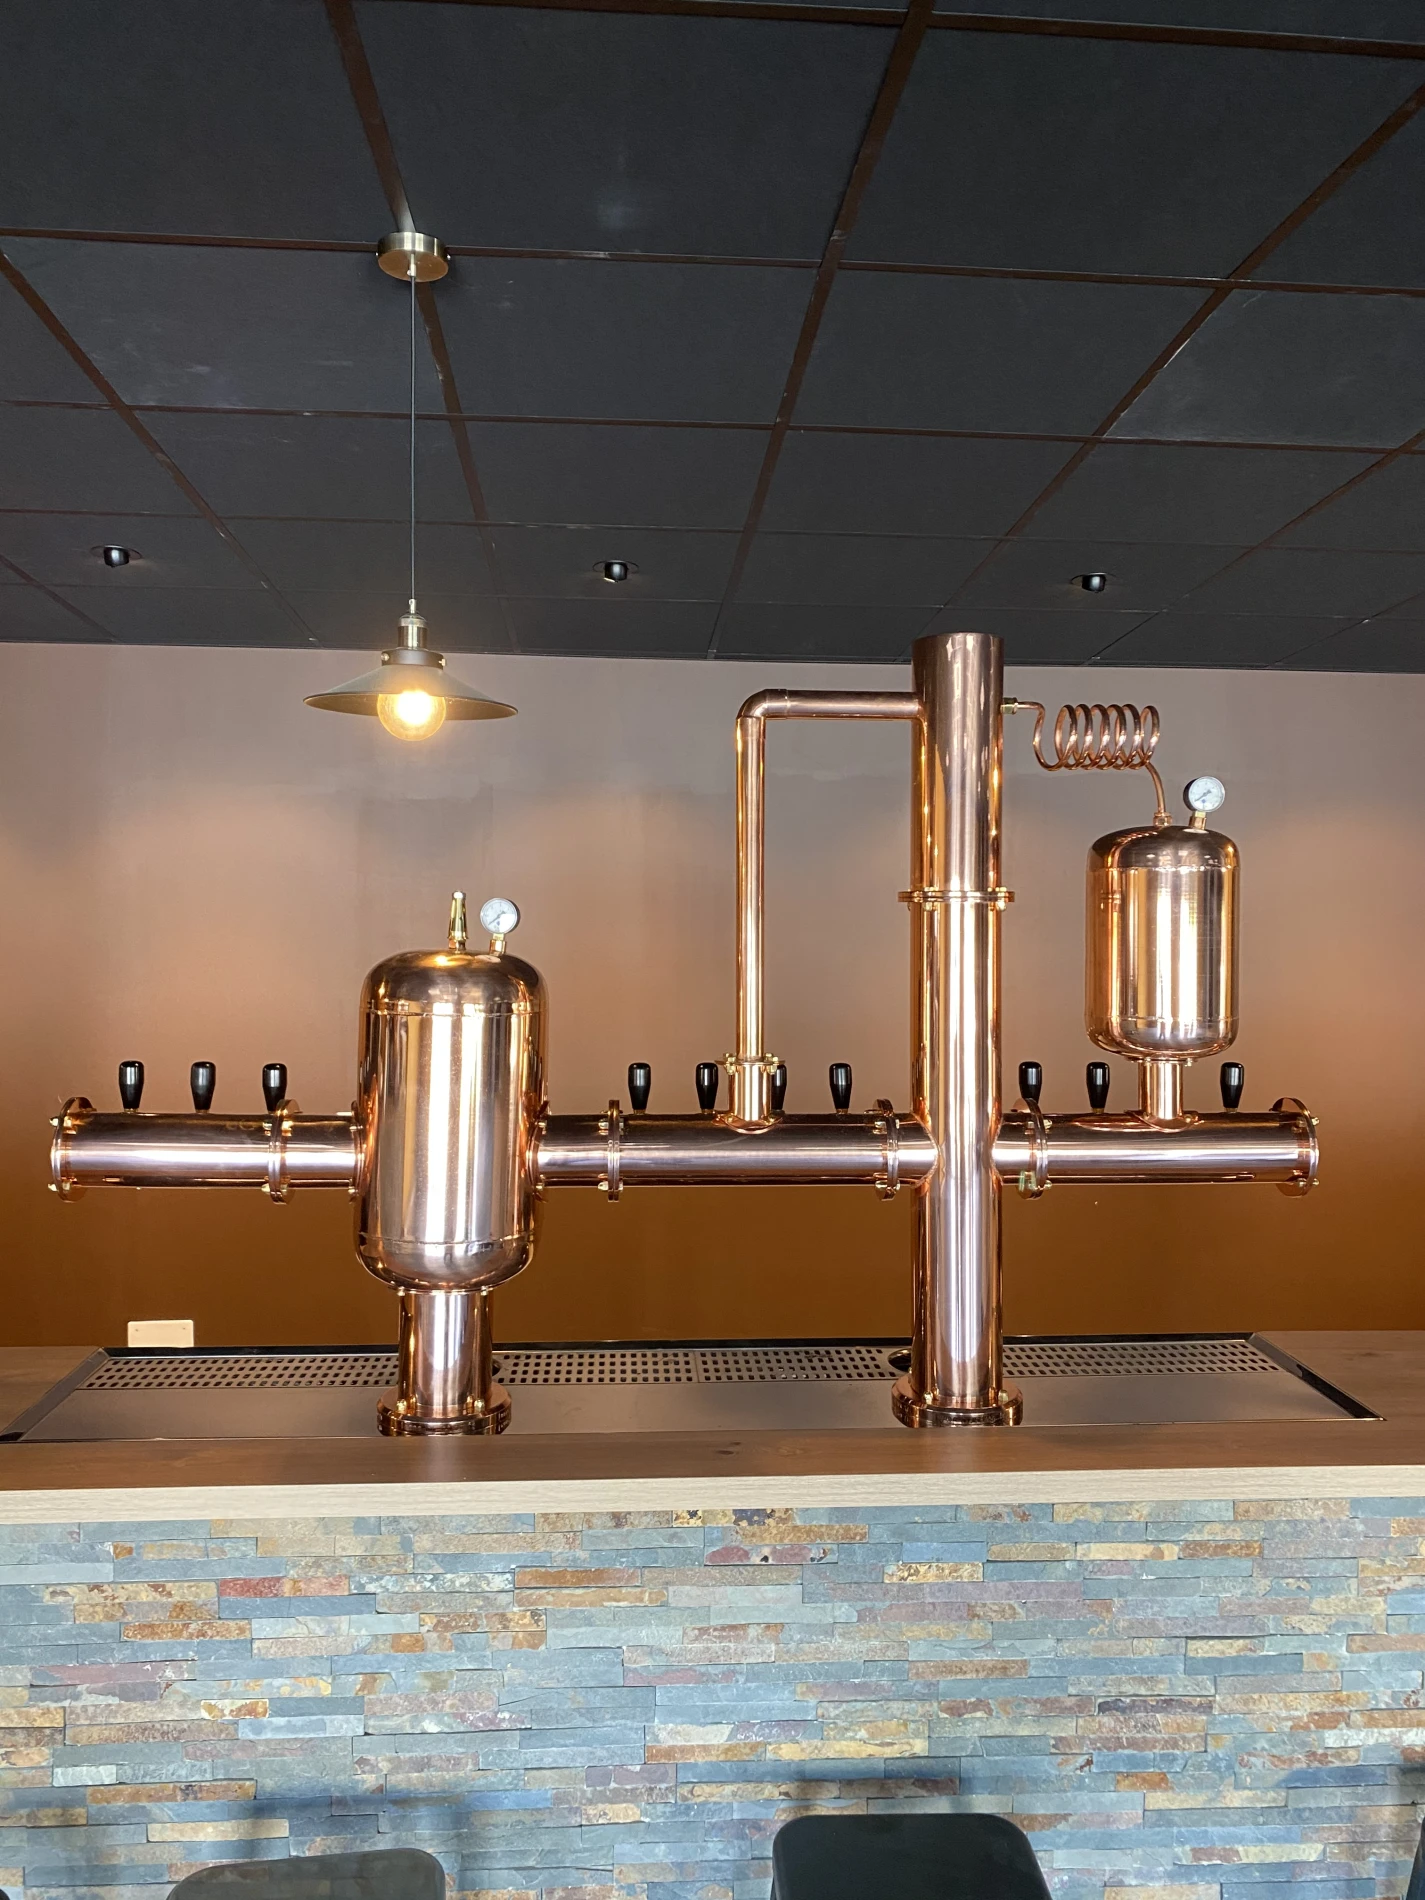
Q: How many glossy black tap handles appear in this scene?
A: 10